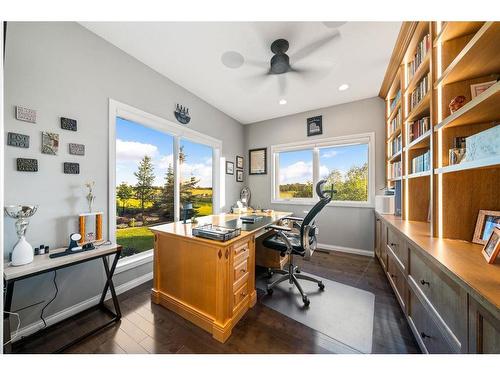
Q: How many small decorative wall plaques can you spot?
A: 7